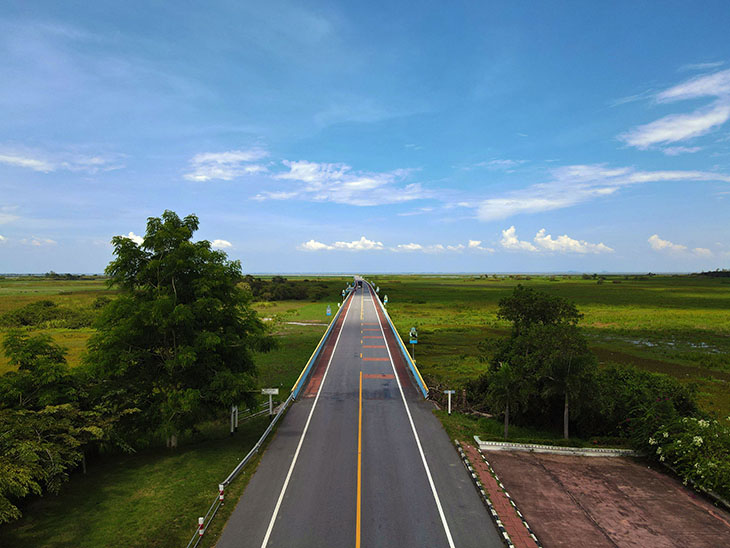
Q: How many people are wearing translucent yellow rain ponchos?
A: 0